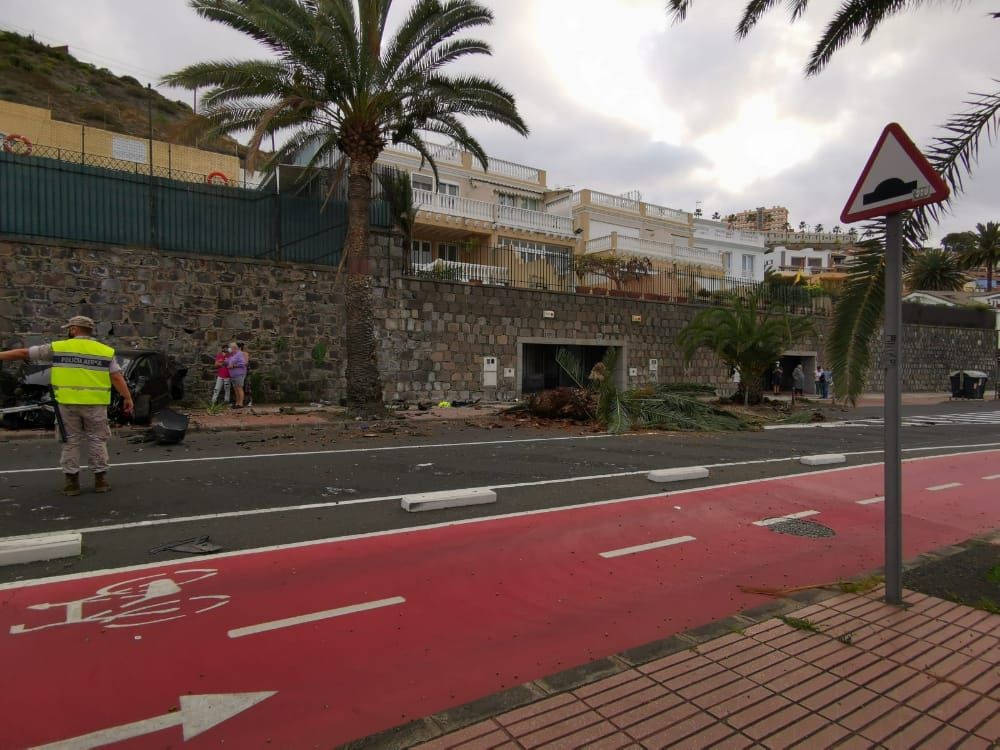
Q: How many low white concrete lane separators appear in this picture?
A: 4